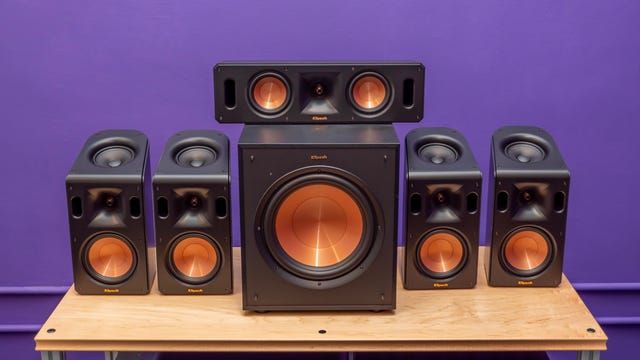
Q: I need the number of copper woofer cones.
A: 7